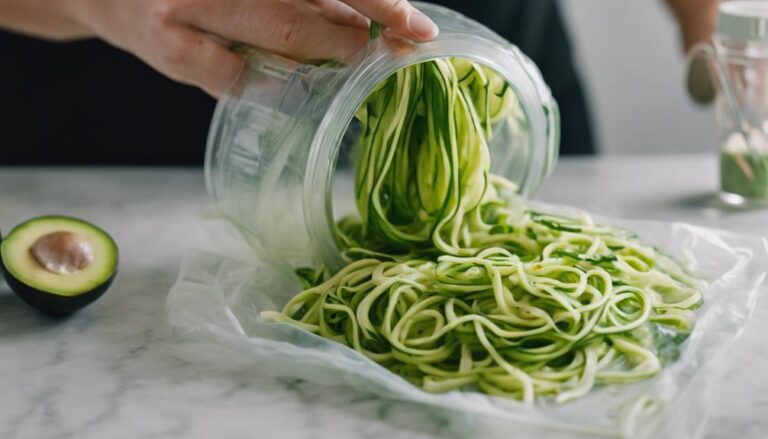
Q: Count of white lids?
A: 1